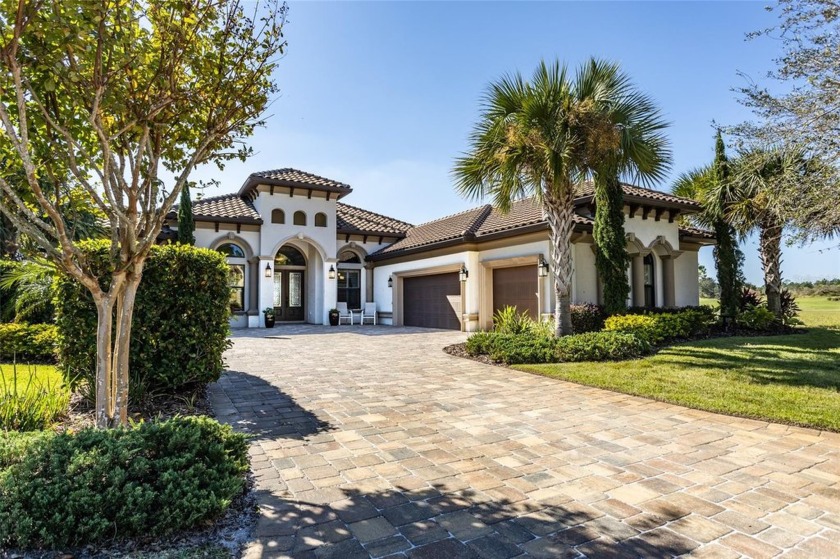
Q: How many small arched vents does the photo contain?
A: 3